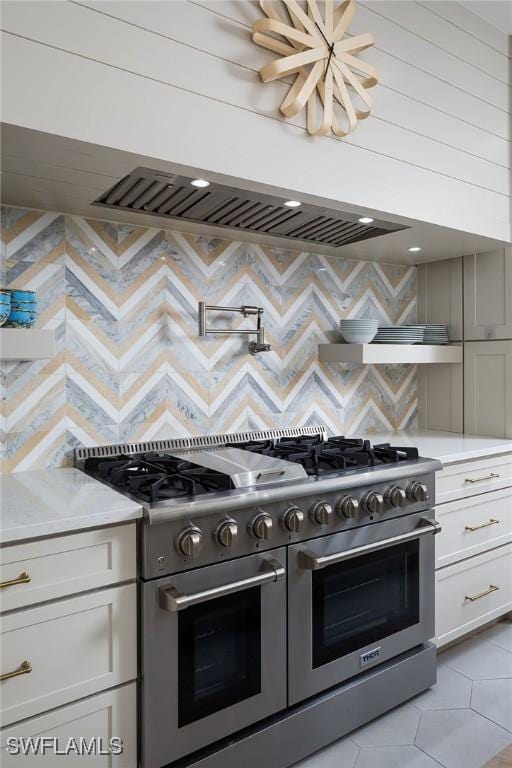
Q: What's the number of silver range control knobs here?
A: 9